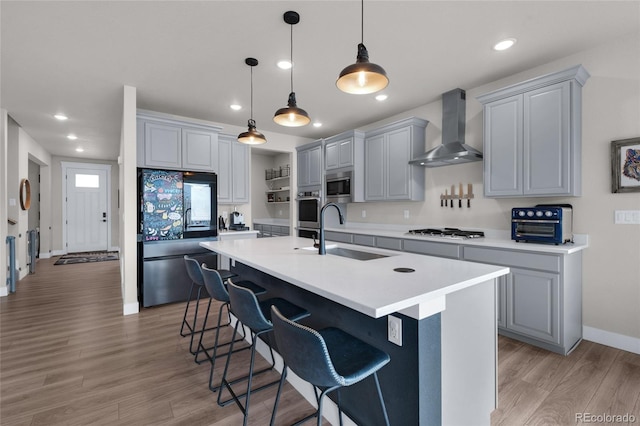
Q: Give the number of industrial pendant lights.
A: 3